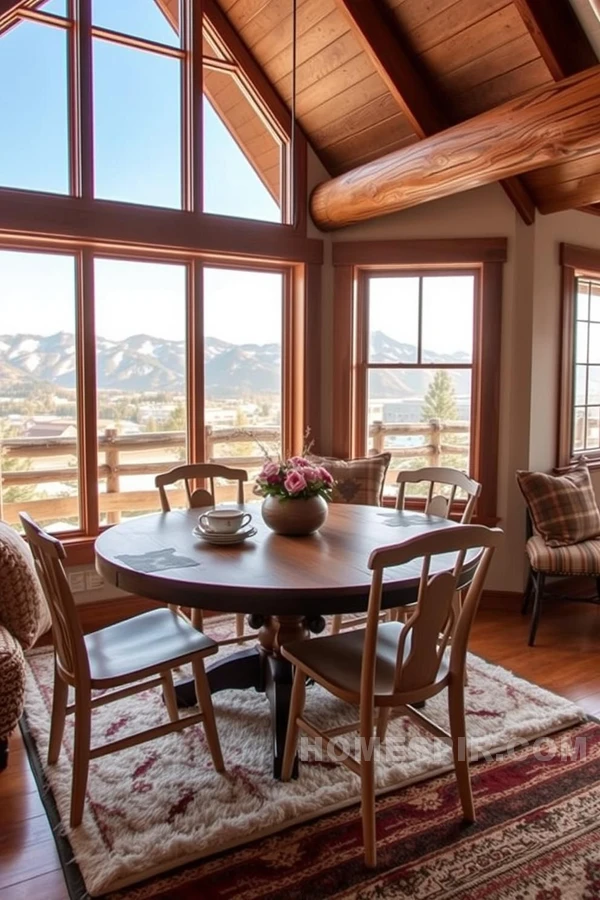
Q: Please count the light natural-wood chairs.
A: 4